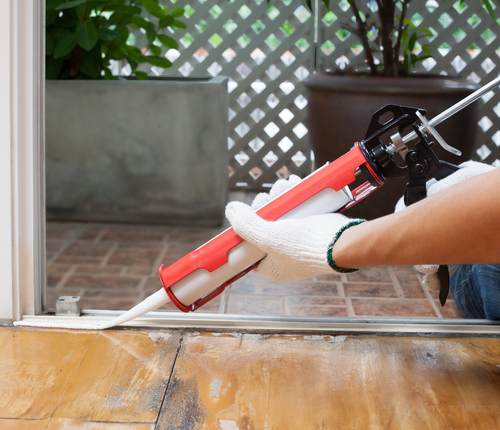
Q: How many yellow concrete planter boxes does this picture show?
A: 0